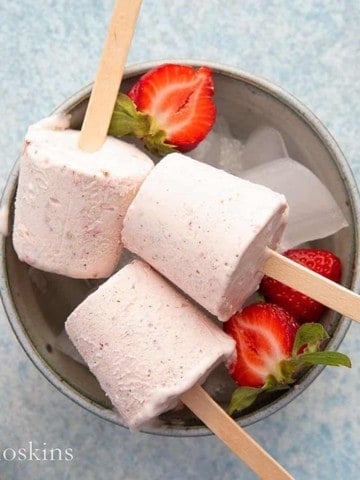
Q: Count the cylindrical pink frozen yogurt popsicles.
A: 3